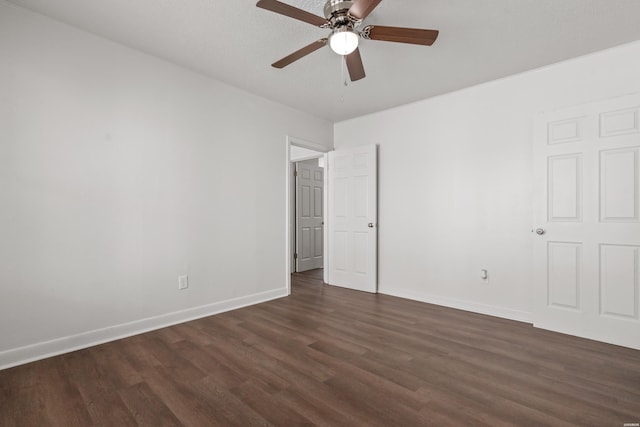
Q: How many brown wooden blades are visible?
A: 5